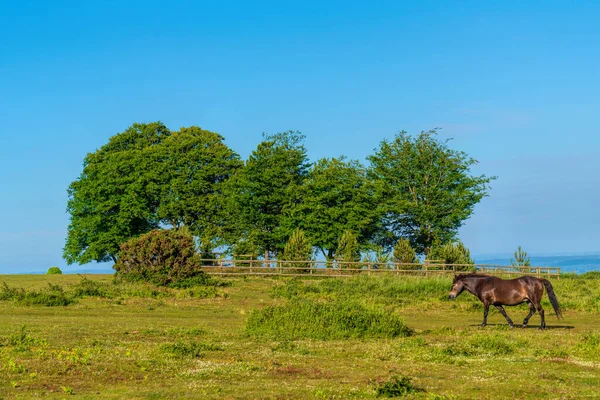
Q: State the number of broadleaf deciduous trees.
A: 5